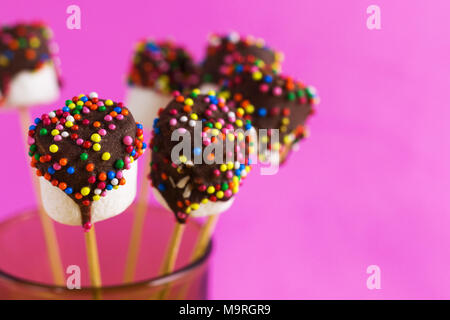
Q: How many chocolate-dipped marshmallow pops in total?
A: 6